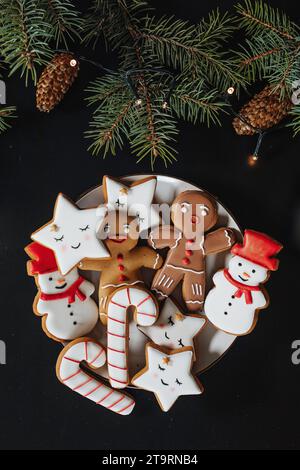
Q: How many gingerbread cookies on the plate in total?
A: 2